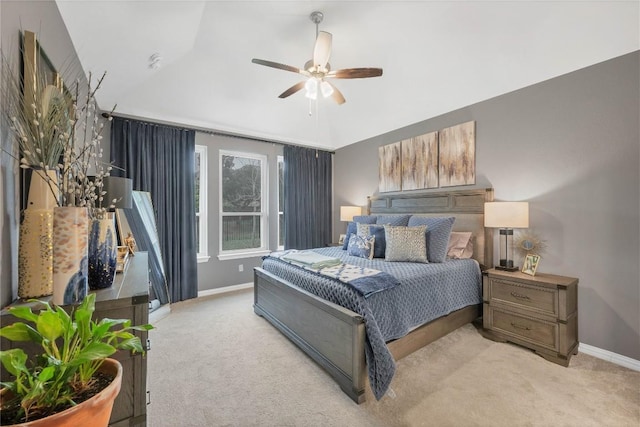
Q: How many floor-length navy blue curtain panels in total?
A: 2